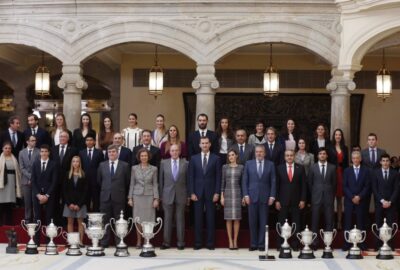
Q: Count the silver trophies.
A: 11